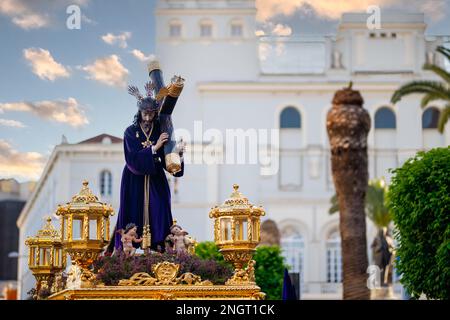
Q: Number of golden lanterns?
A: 3